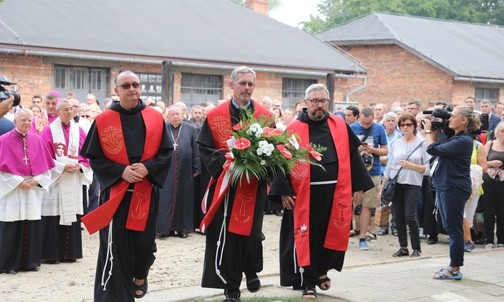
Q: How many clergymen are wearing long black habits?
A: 3